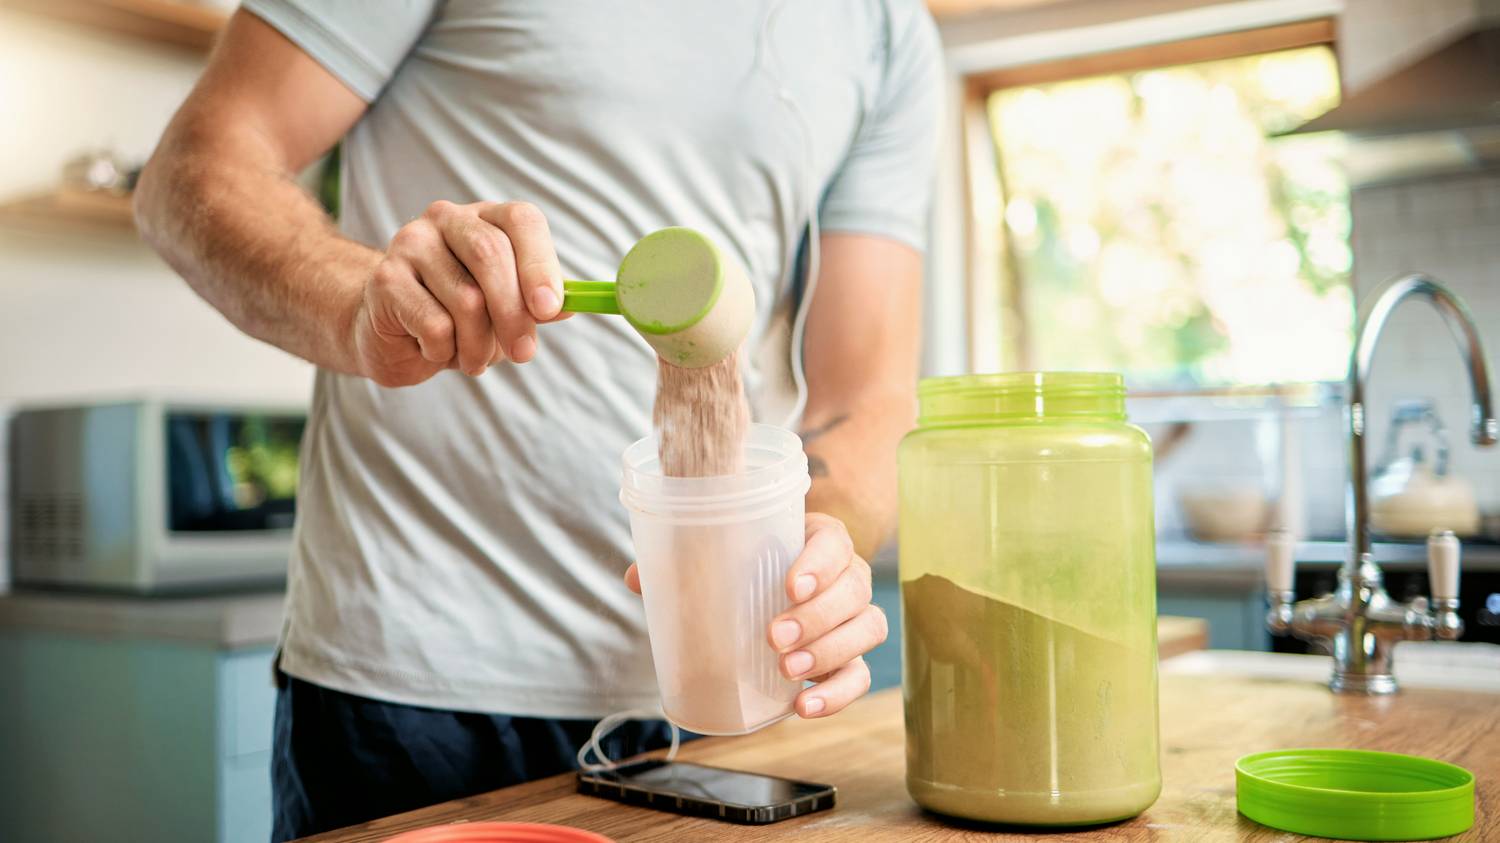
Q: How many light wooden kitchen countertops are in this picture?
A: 1